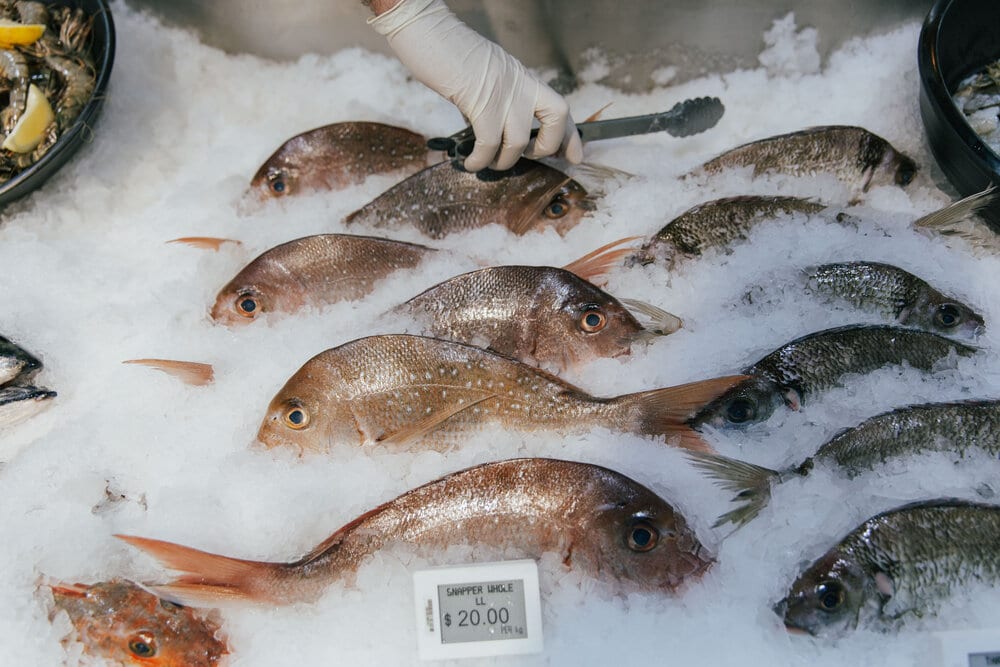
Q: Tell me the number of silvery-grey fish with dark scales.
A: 6